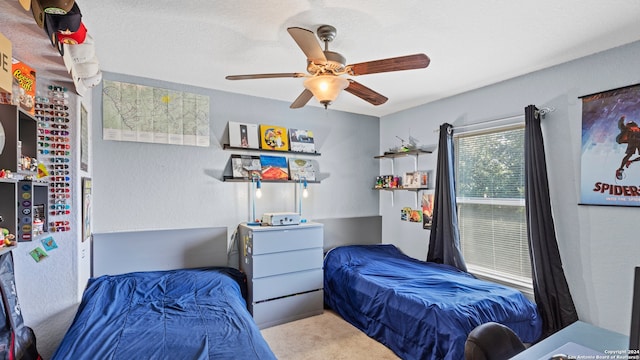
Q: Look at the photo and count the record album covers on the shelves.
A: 6